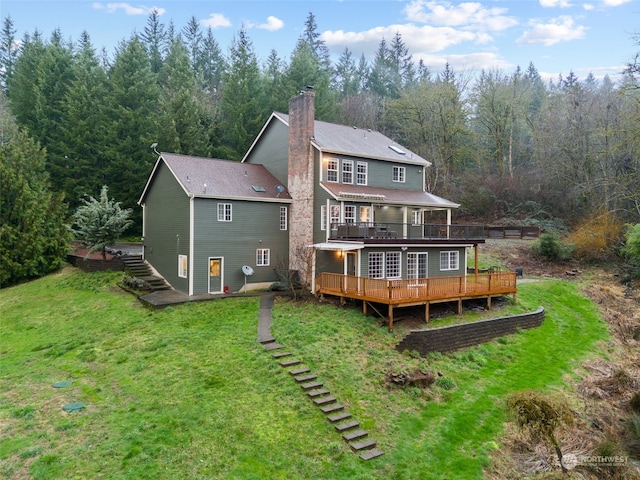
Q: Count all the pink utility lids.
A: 0